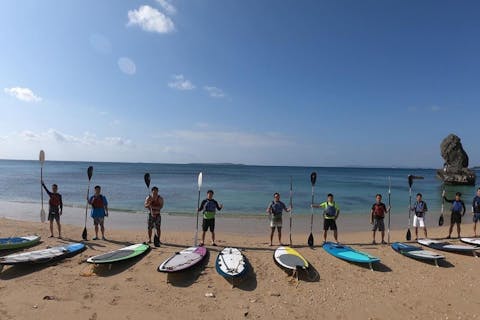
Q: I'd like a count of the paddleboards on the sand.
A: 10